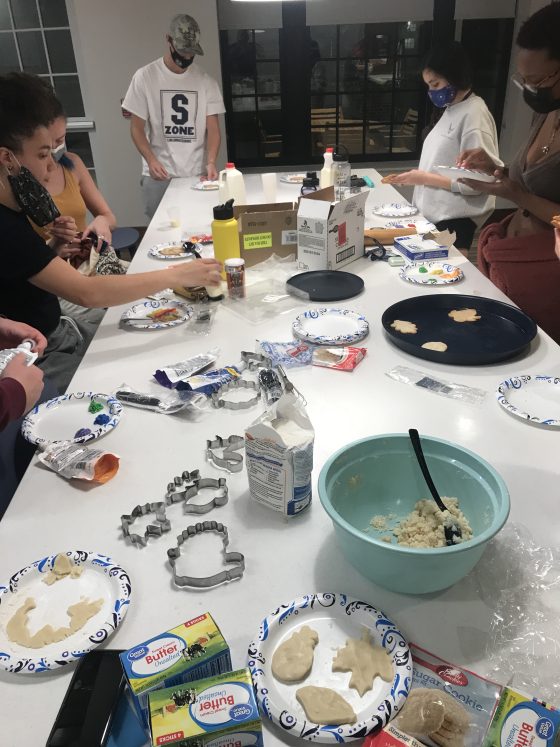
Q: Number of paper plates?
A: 13